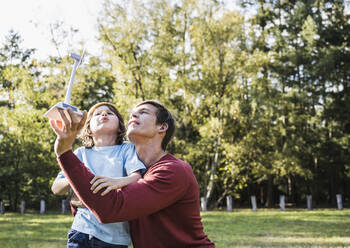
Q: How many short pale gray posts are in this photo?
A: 10